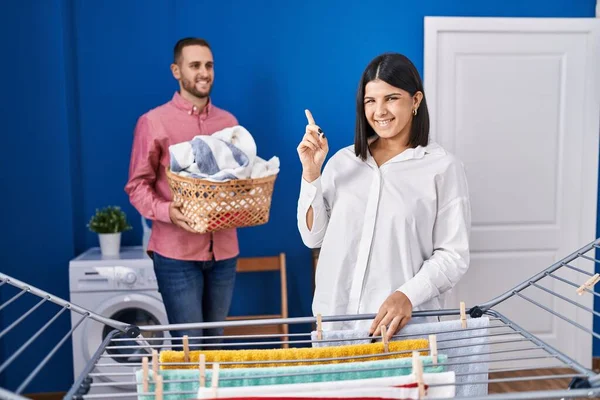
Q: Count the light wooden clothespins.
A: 13